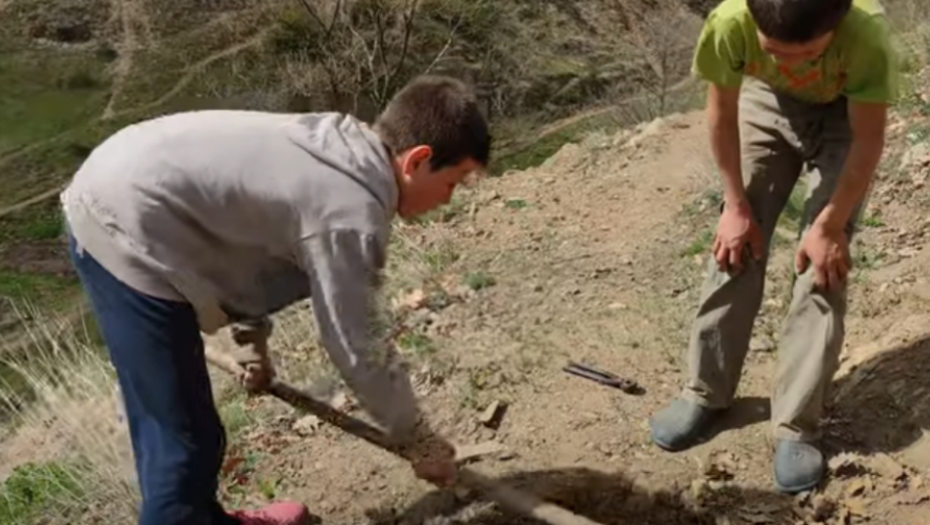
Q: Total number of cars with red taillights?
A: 0